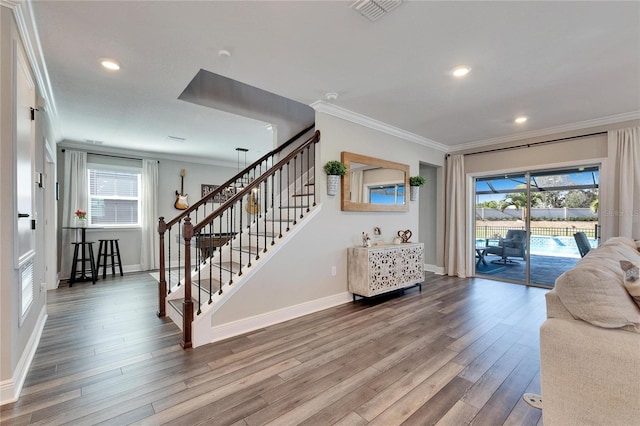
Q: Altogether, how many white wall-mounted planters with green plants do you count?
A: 2